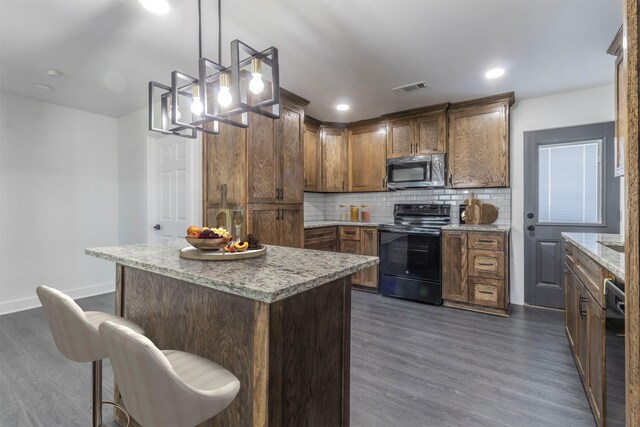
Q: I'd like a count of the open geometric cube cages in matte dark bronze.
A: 4